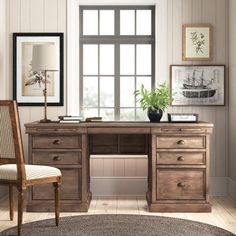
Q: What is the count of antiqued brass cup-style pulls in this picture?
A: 5